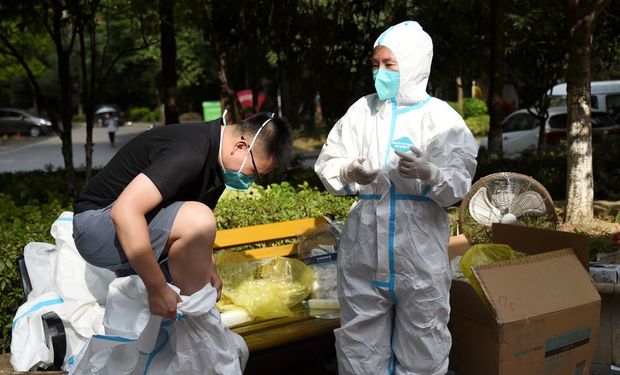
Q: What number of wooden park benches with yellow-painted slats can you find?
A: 1